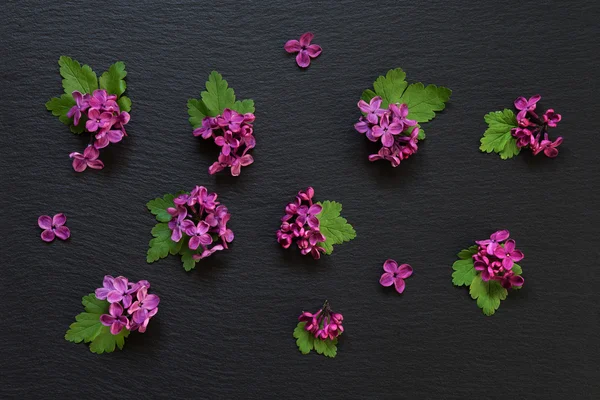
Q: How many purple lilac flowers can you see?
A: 12